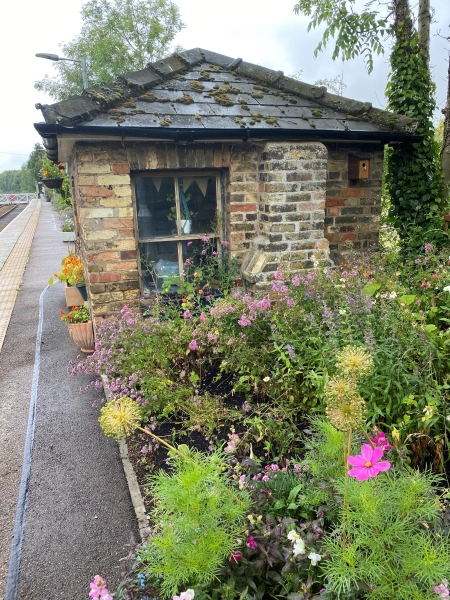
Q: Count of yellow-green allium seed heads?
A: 4